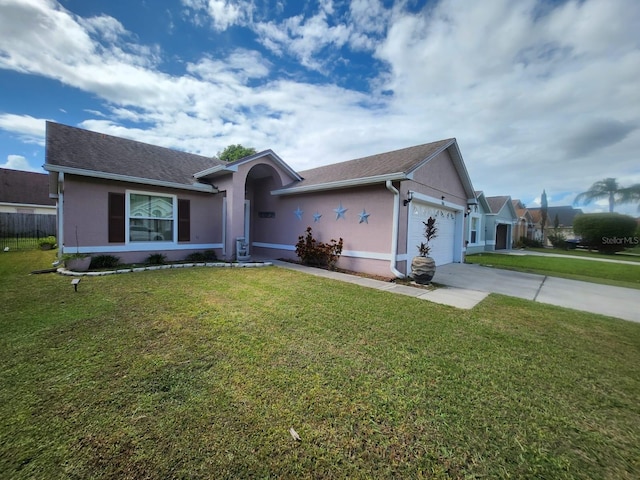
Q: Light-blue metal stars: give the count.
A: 4